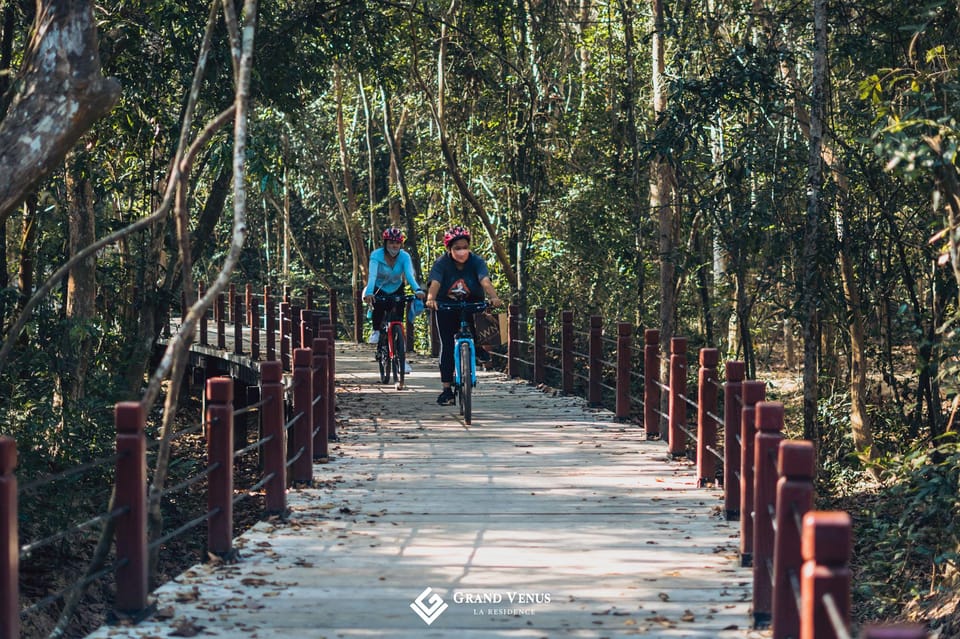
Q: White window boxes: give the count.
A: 0